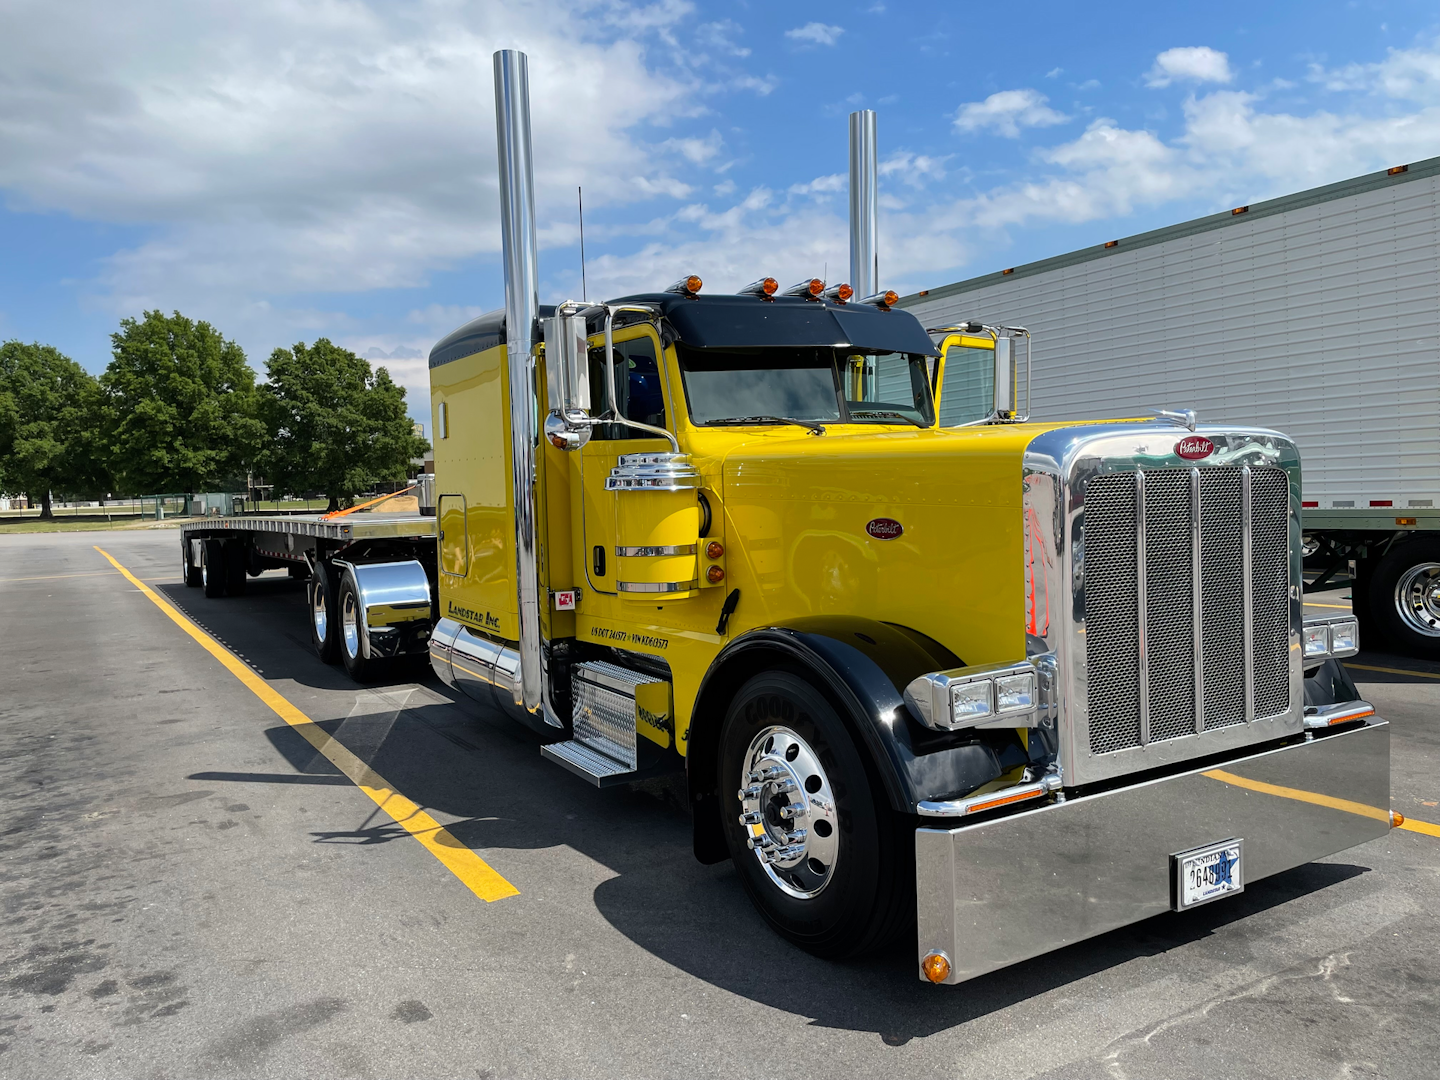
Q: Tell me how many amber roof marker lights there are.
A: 5